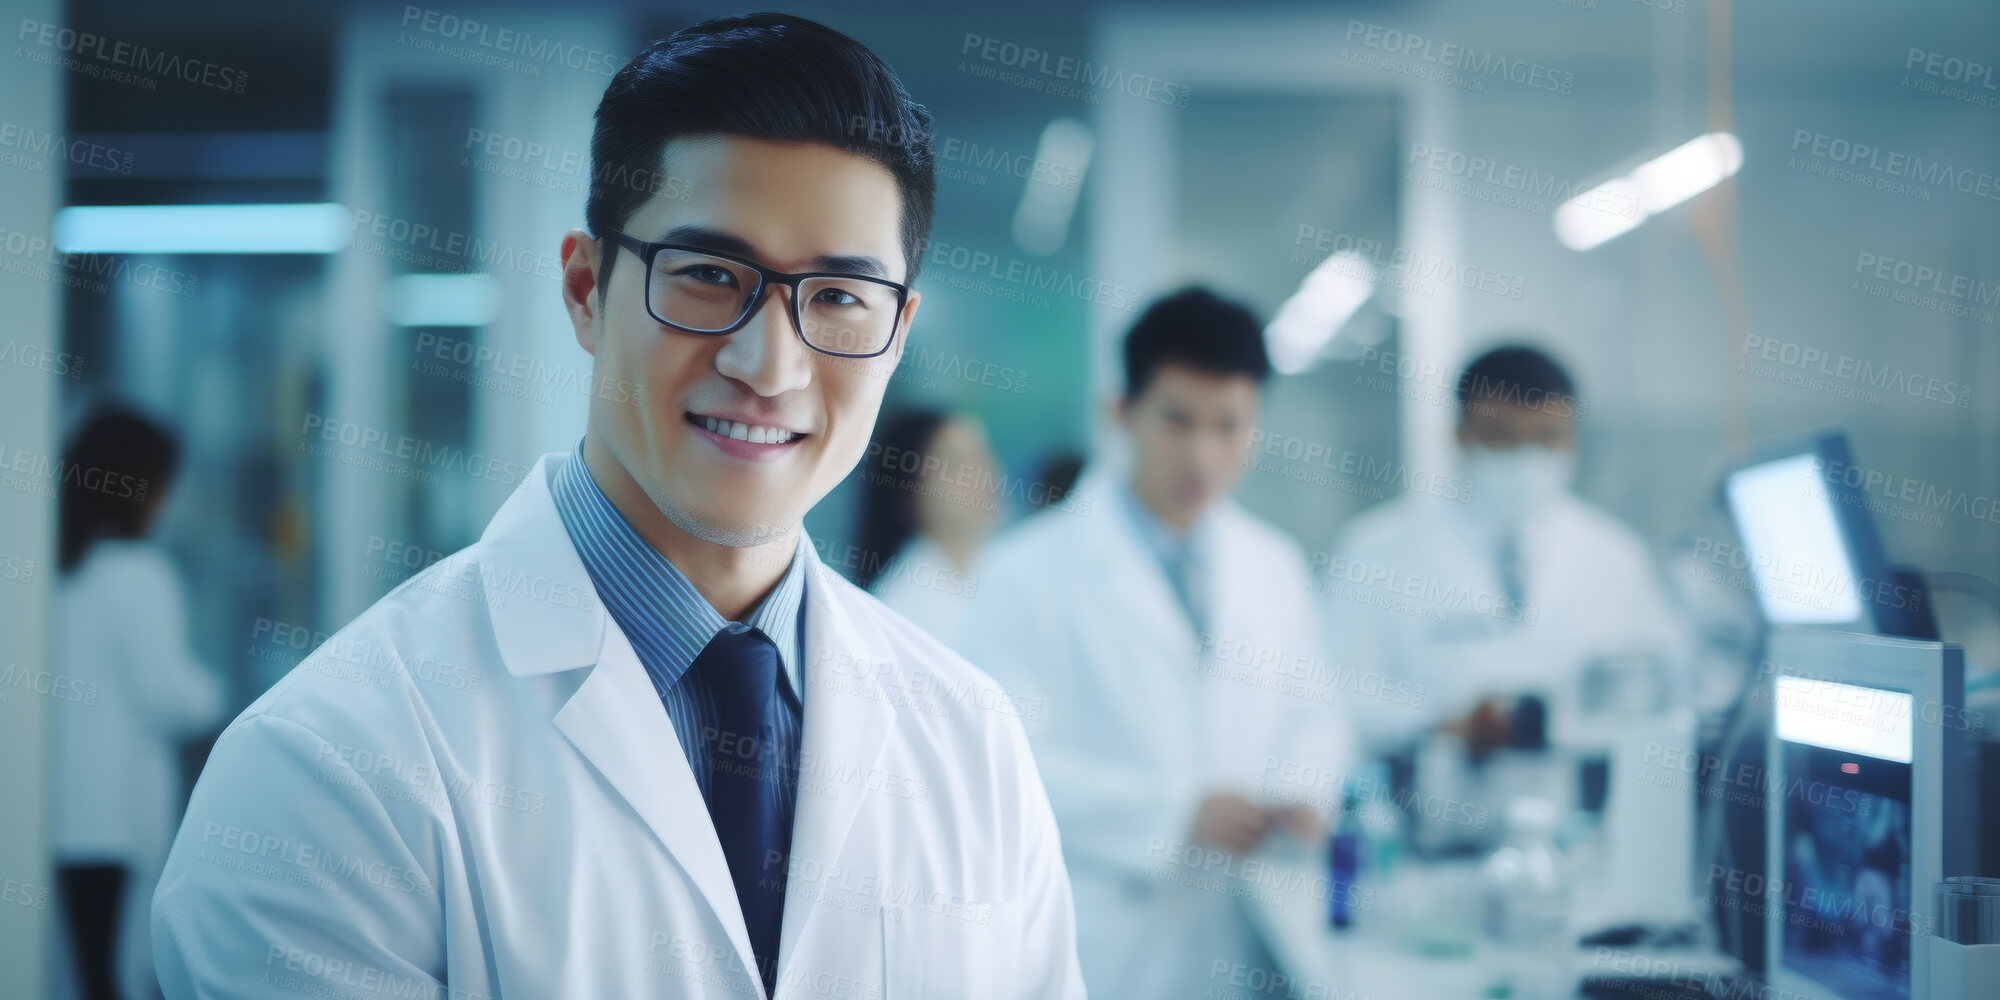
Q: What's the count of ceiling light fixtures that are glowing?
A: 5